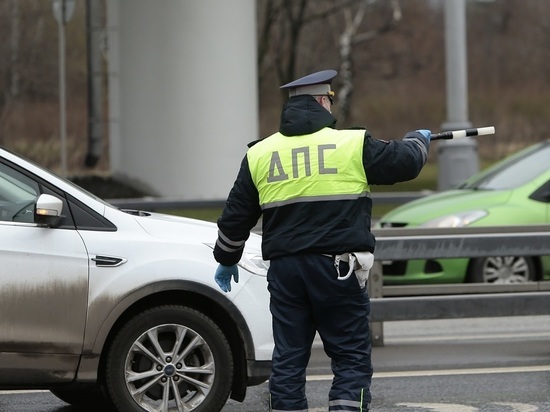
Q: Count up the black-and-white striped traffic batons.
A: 1